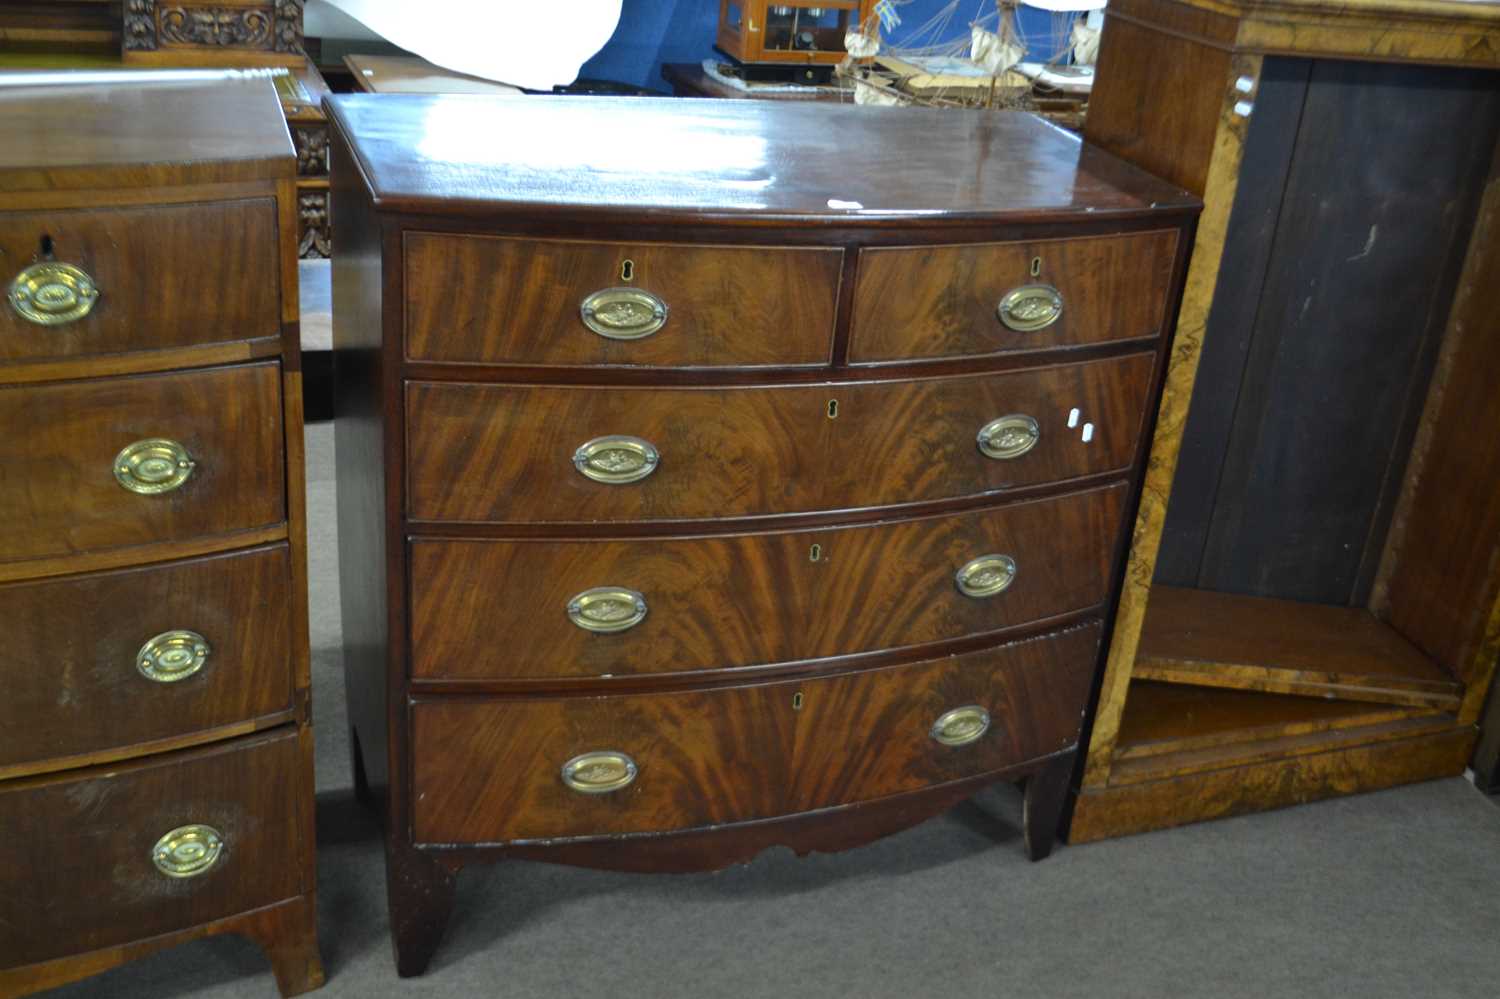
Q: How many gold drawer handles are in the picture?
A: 12